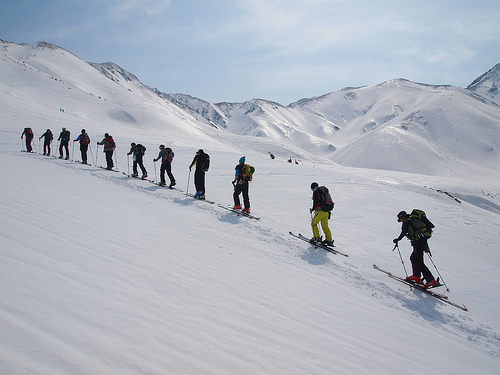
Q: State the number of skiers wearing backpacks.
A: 11